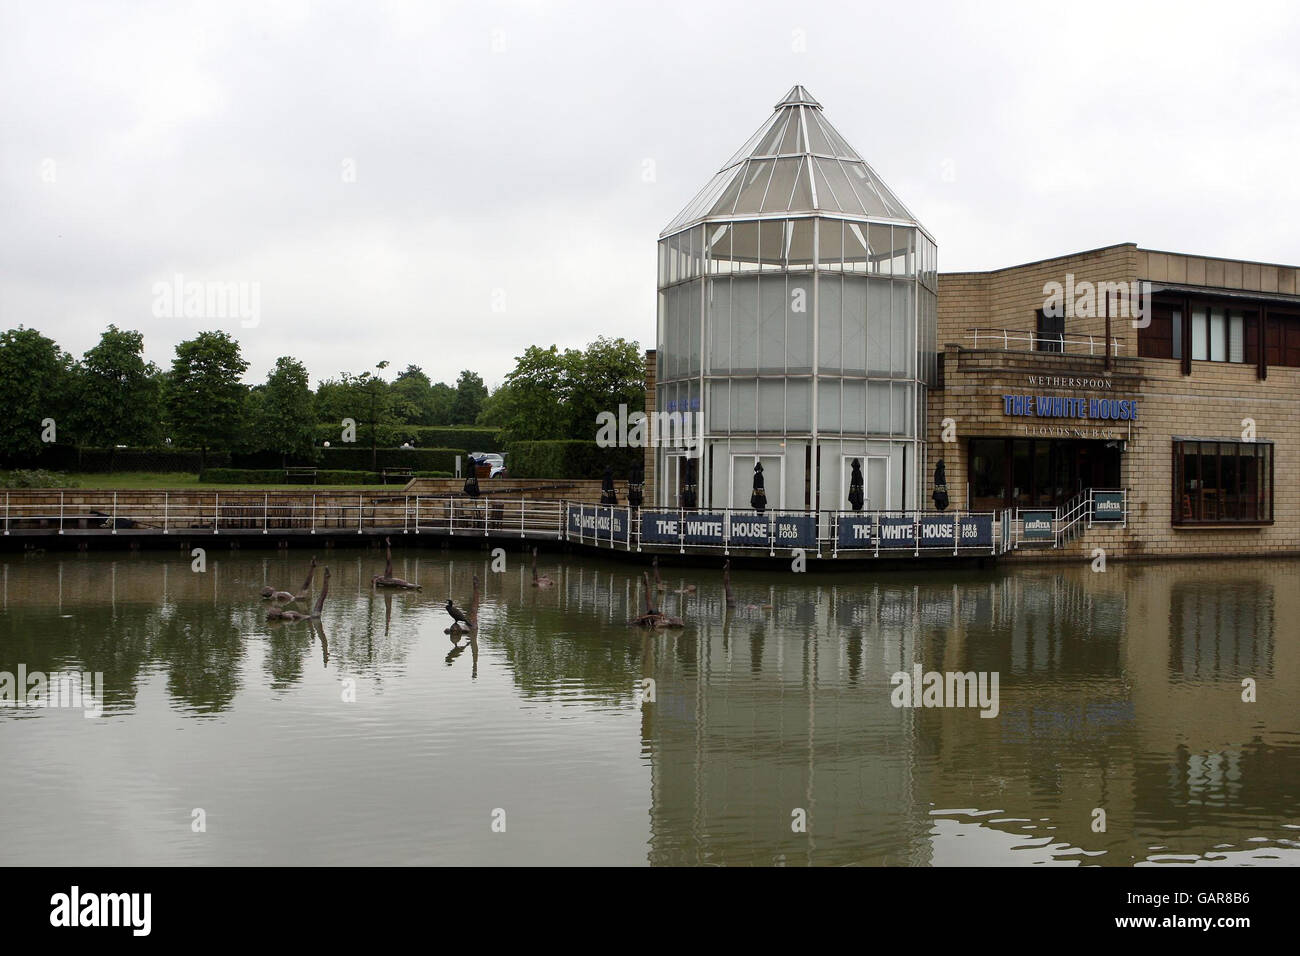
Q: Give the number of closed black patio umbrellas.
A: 7